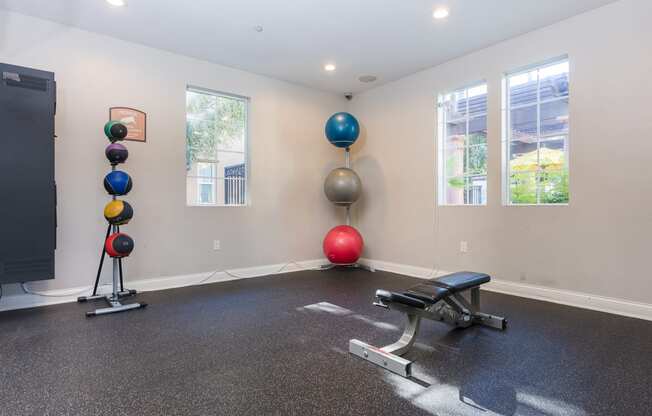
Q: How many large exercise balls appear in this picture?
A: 3